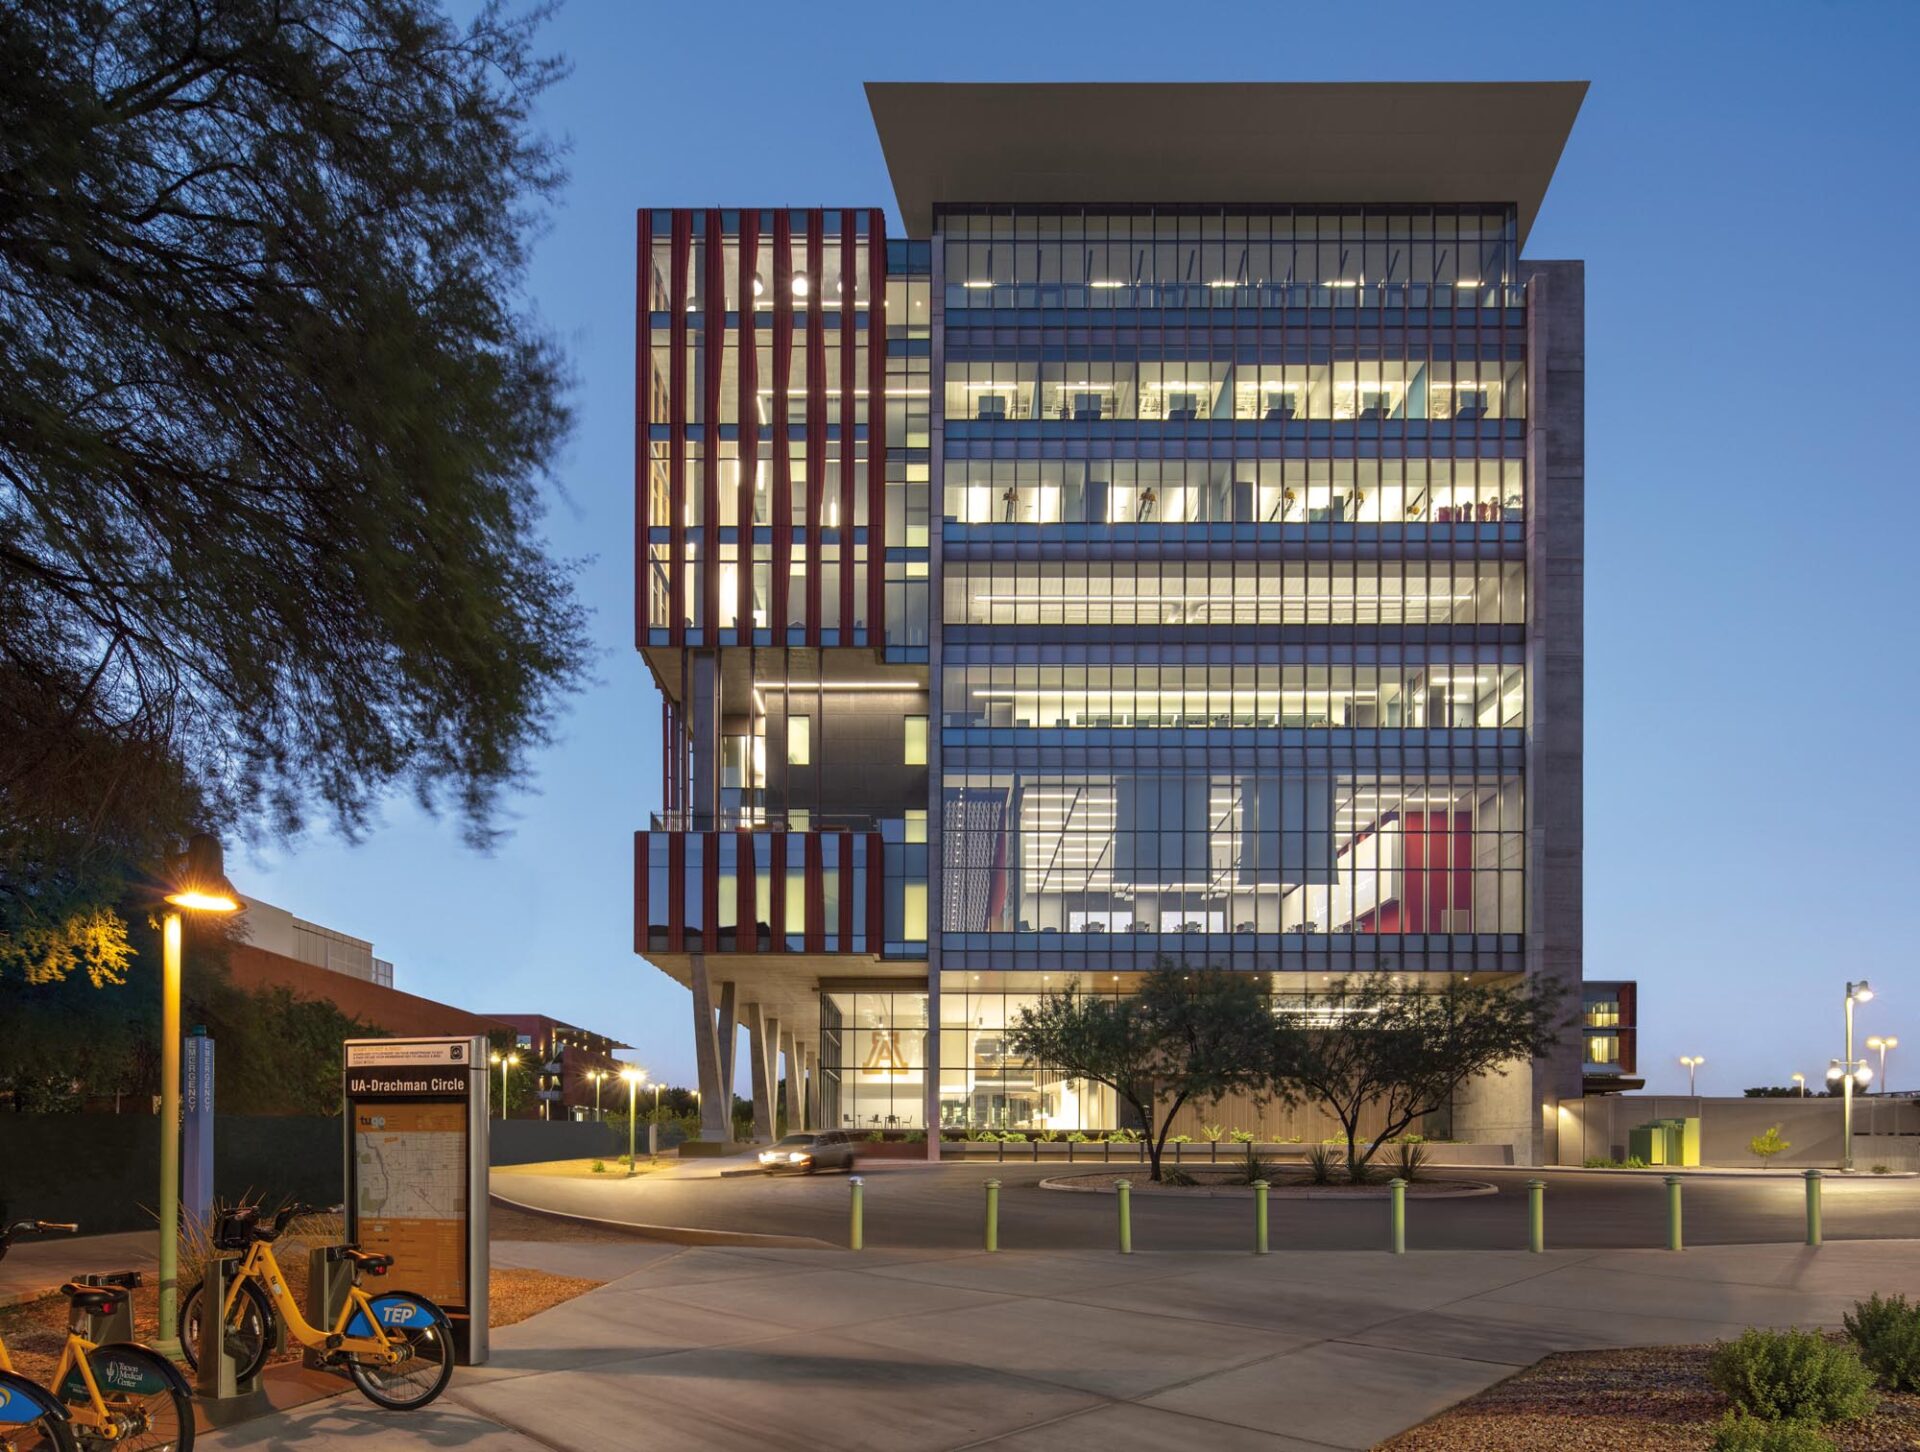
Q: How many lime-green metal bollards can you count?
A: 8